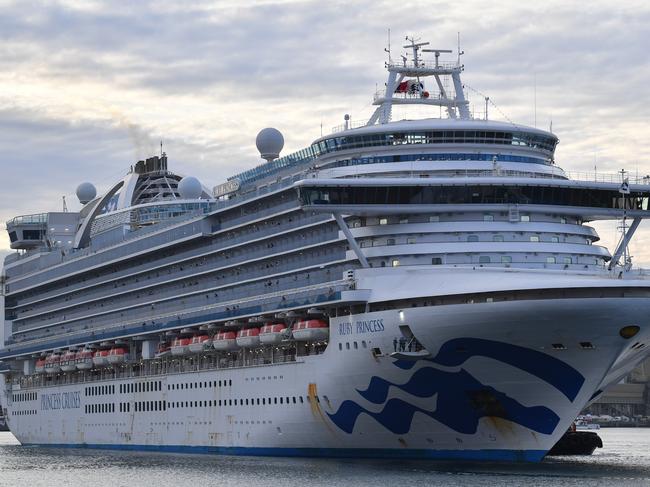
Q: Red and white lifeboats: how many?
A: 12